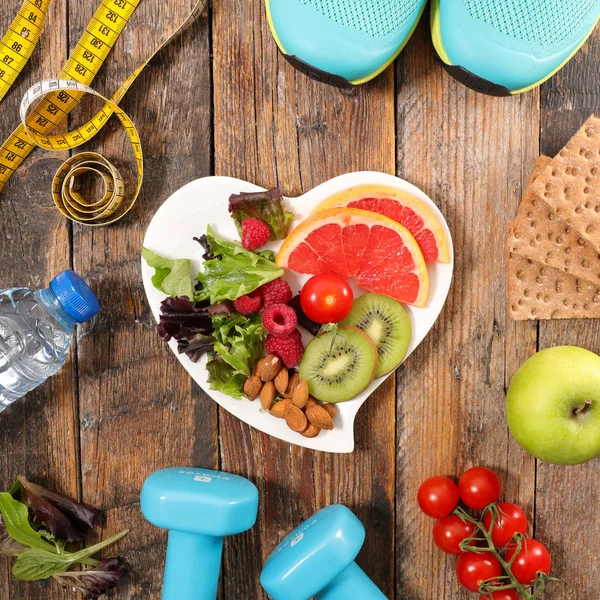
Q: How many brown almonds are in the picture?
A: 13